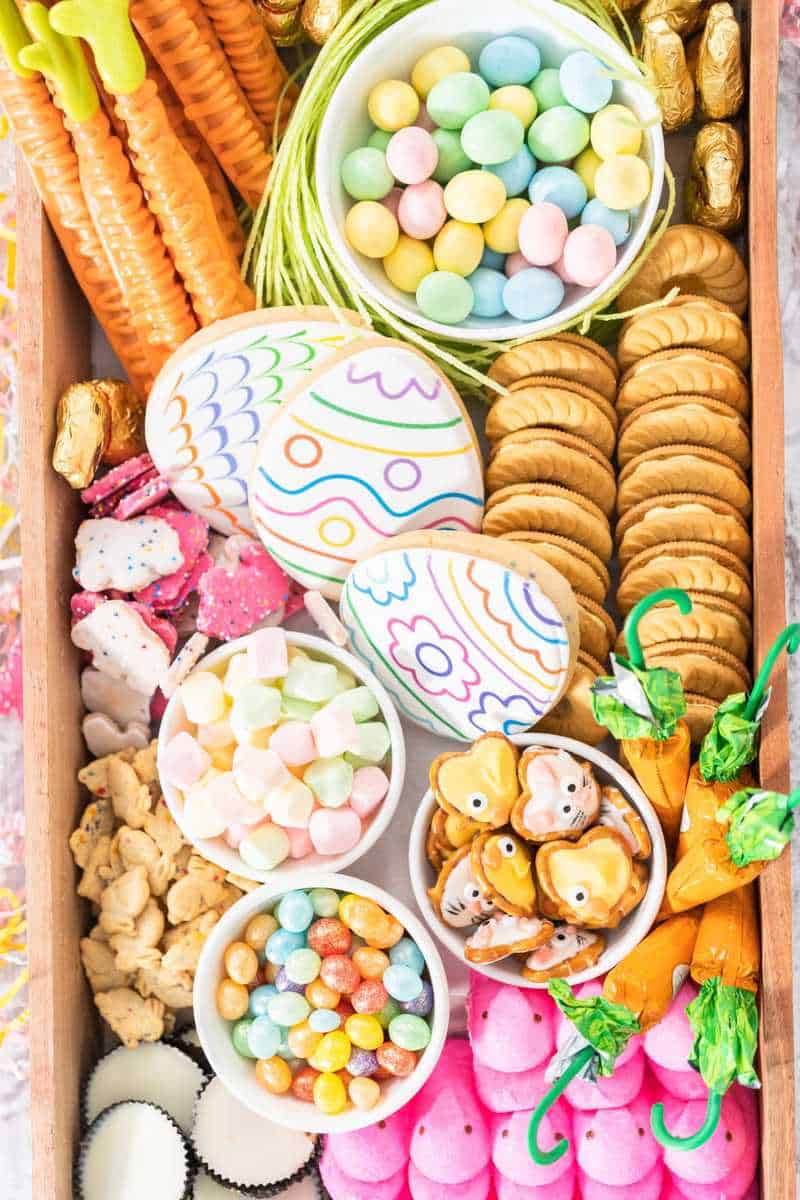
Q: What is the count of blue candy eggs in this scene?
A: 8